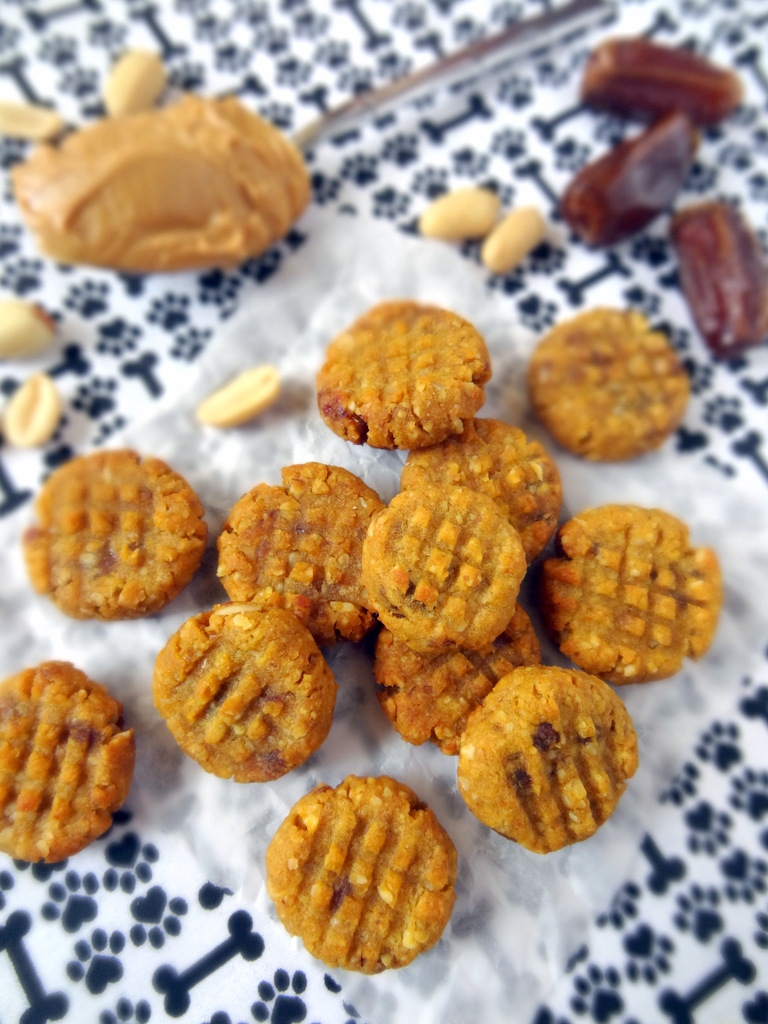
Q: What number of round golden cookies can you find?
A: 12